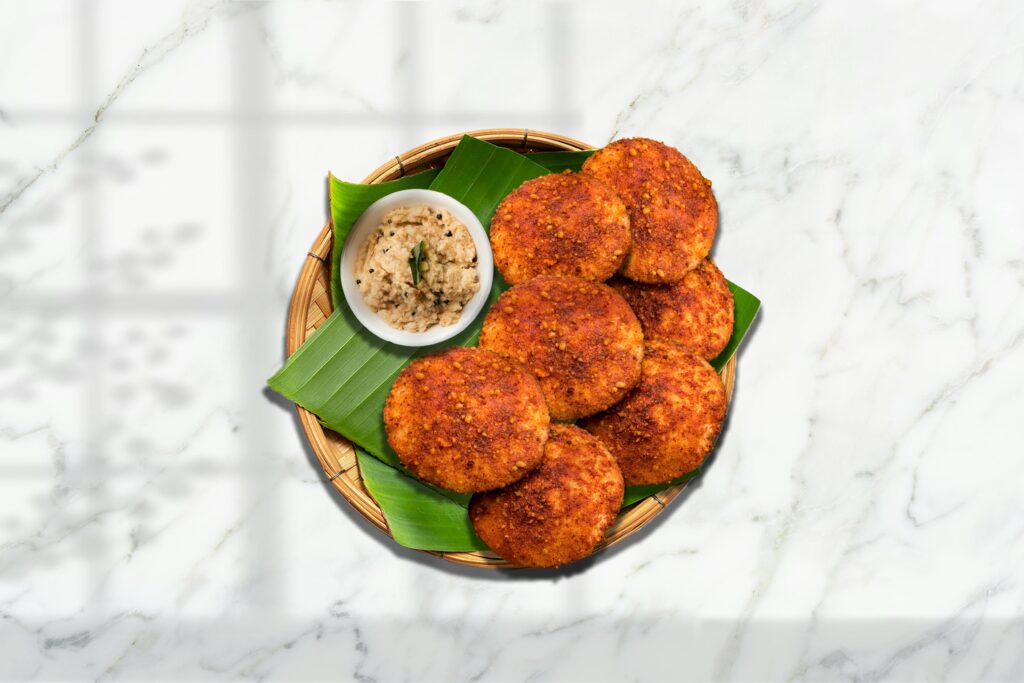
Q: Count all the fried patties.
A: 7